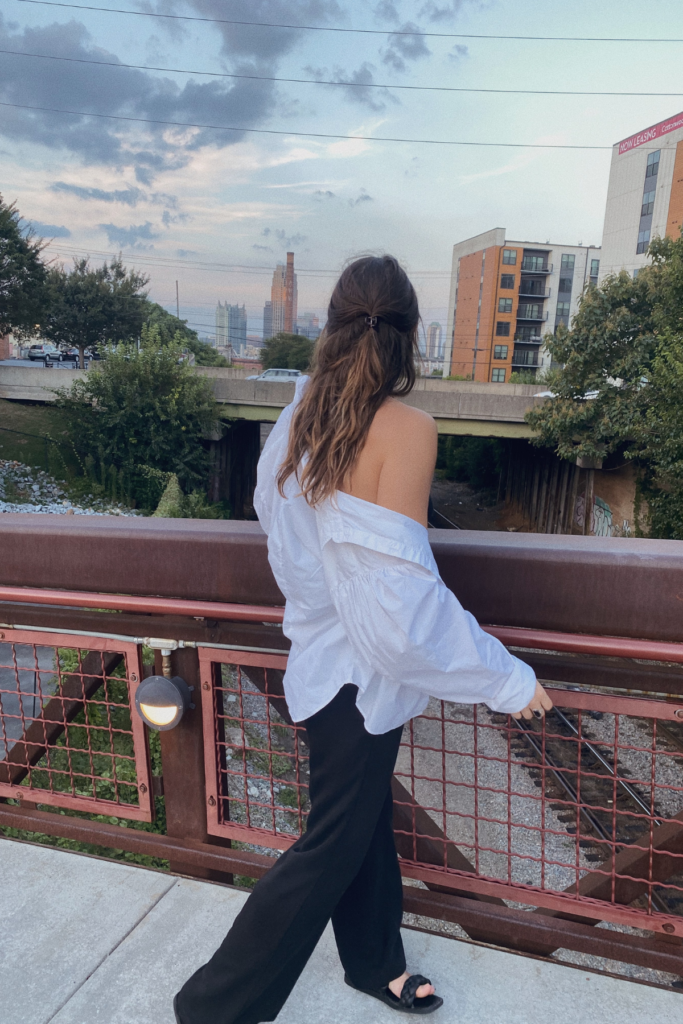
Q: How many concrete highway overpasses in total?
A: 1